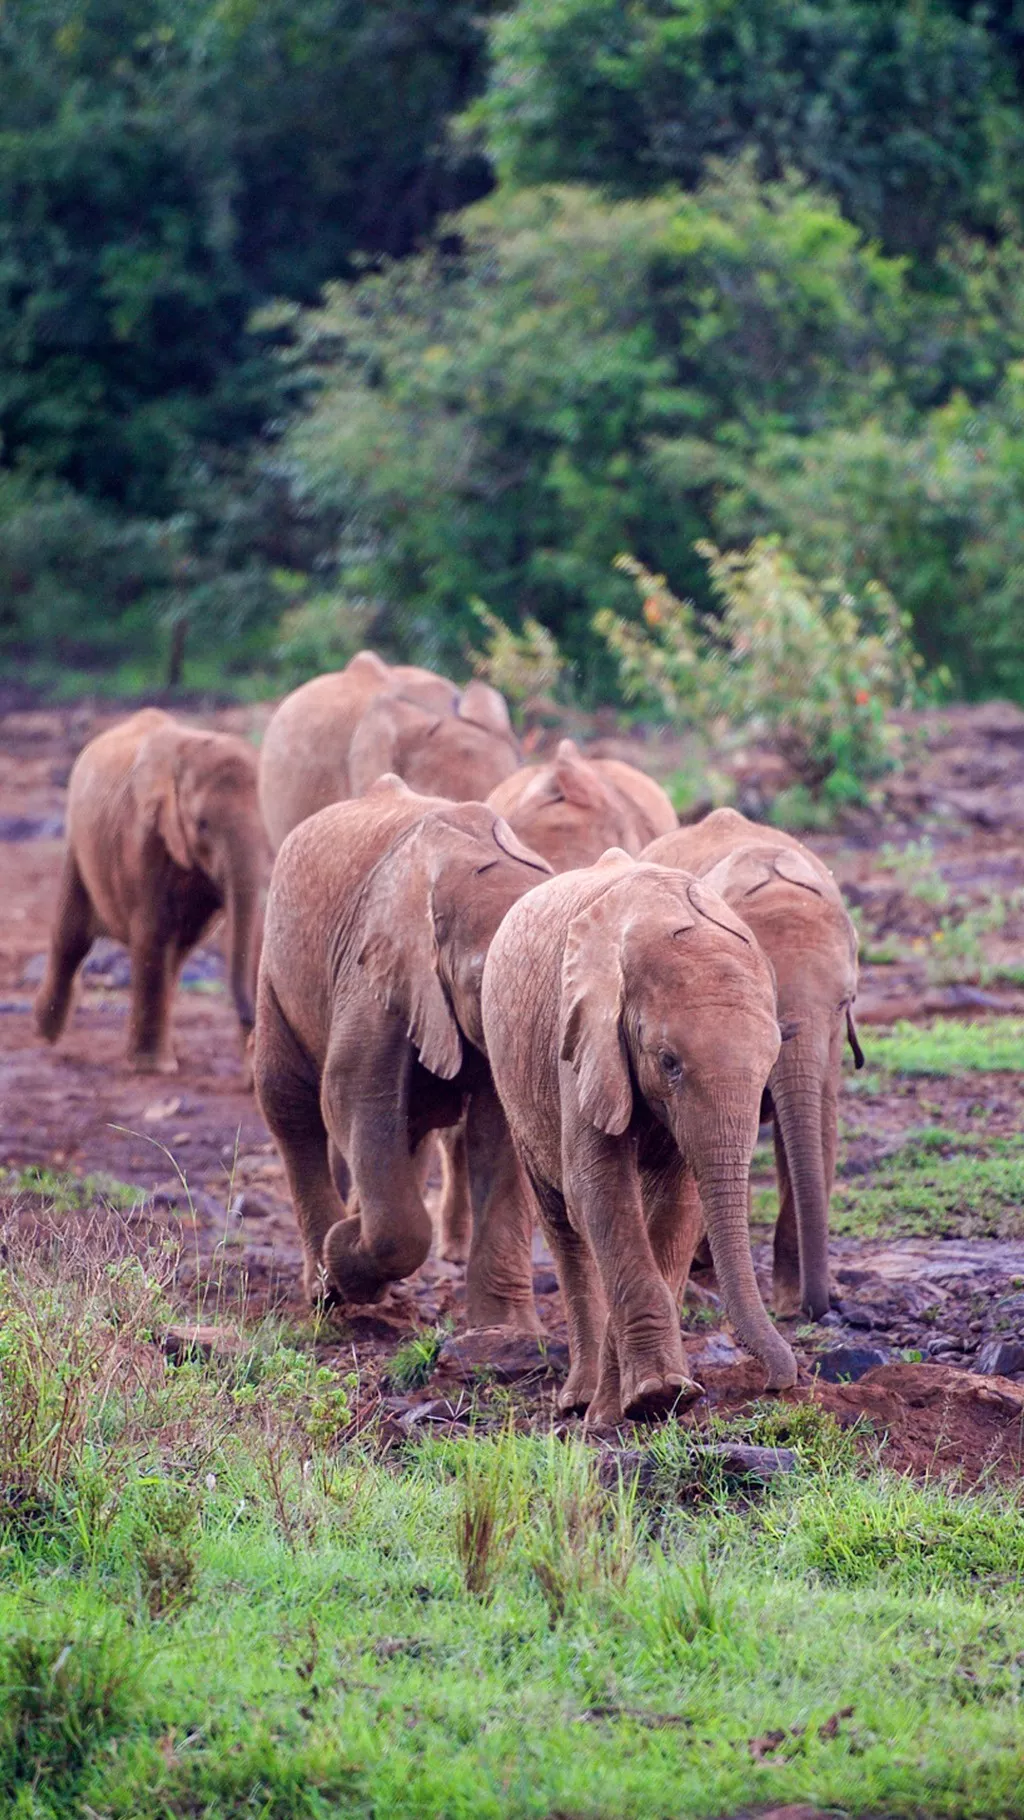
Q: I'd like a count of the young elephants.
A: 6